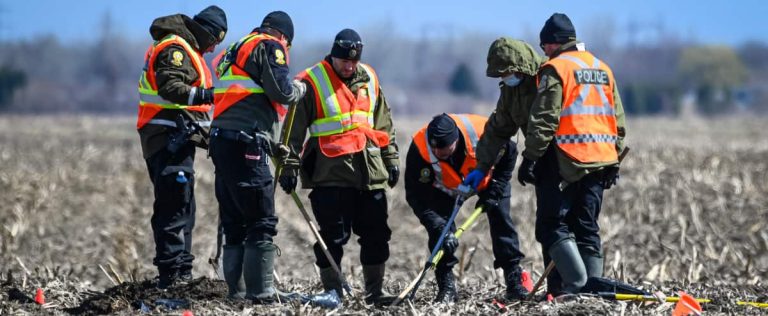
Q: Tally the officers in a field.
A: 6